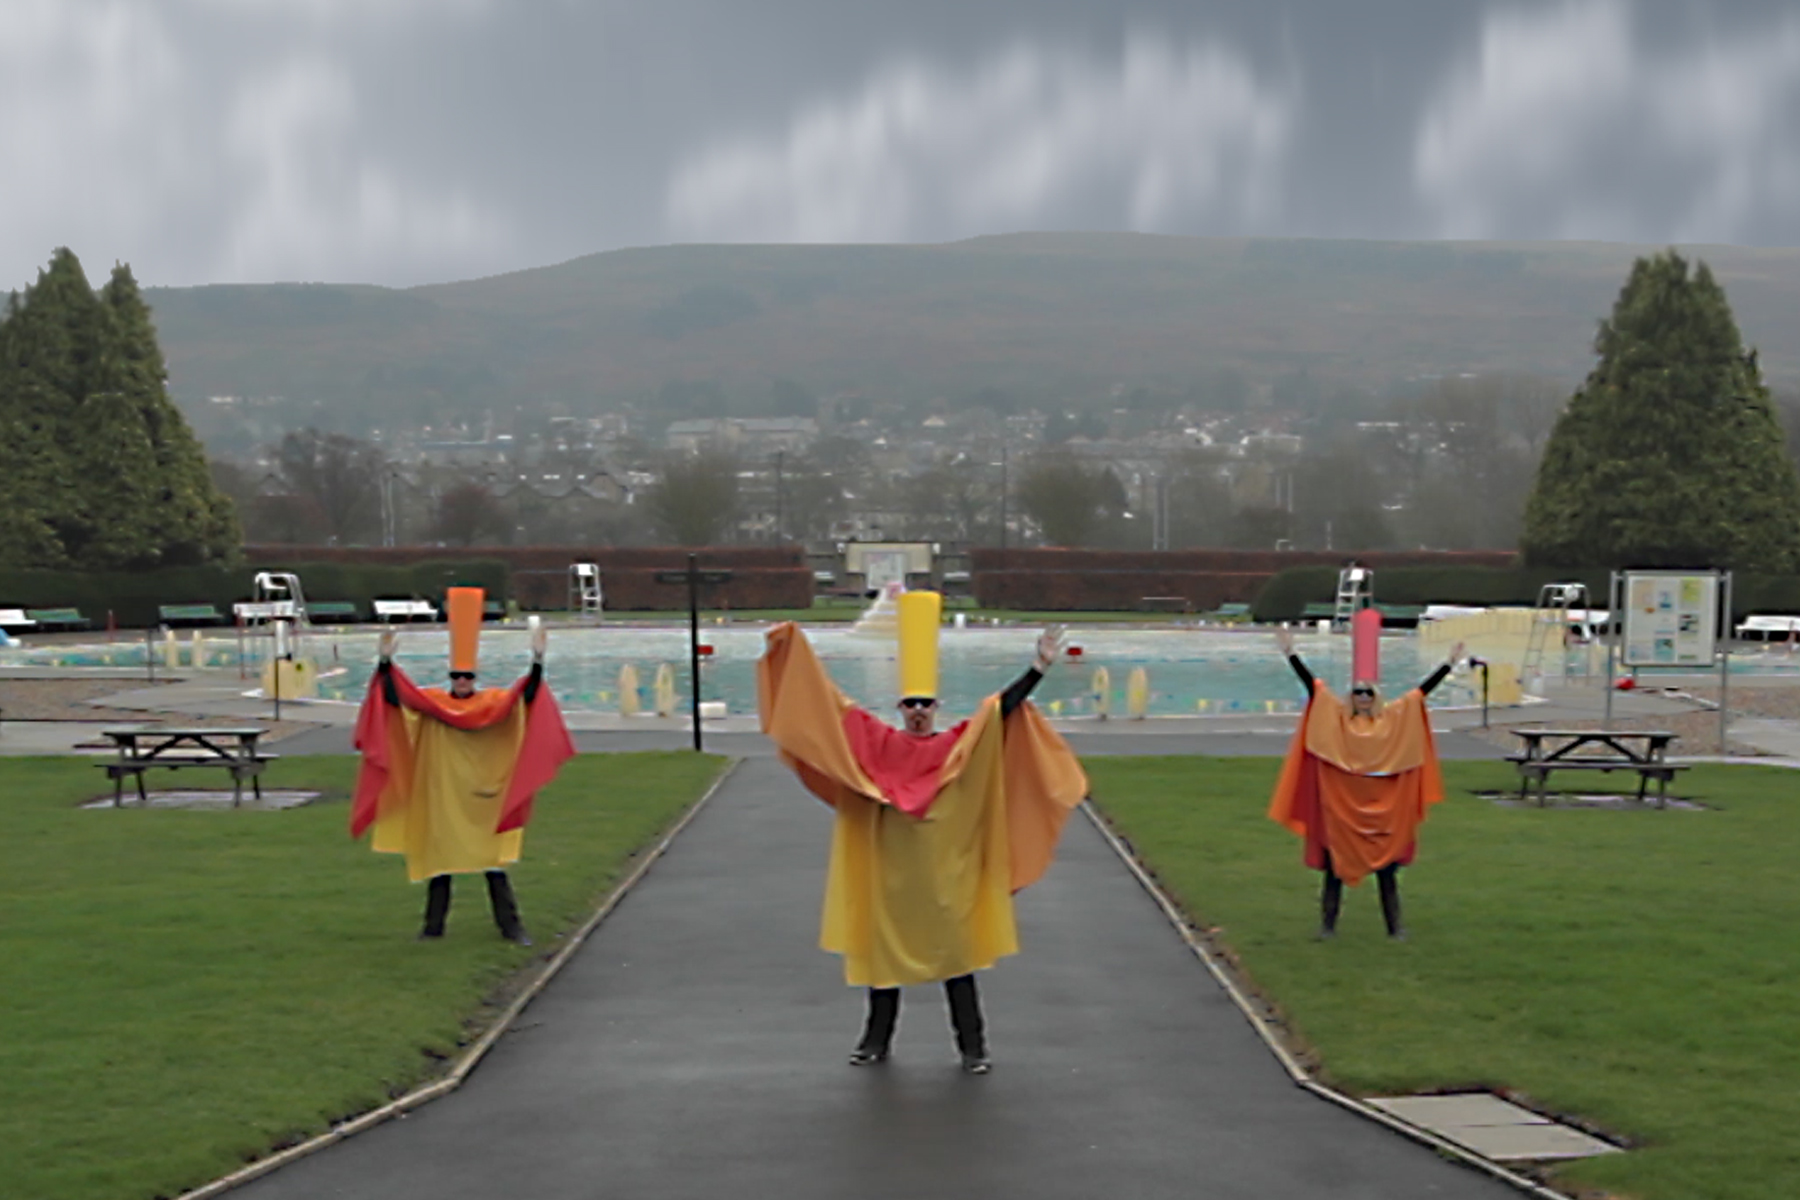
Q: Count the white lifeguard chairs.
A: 4